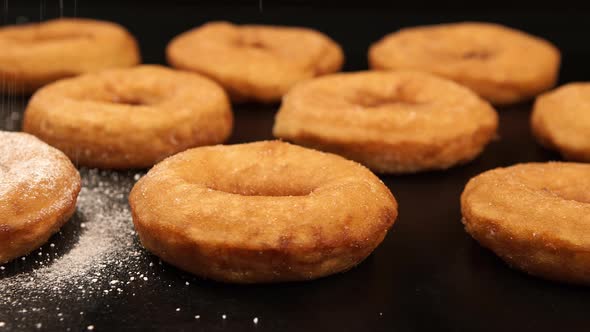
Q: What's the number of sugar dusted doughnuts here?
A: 1